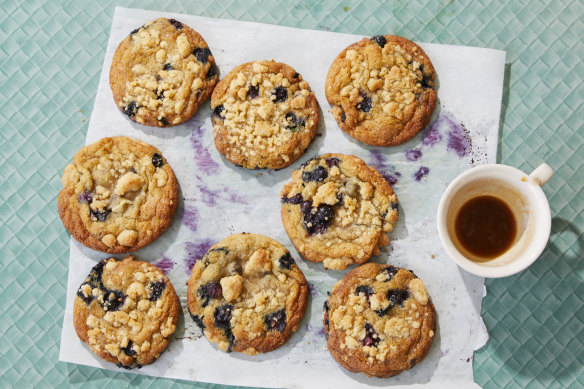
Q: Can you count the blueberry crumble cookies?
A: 8